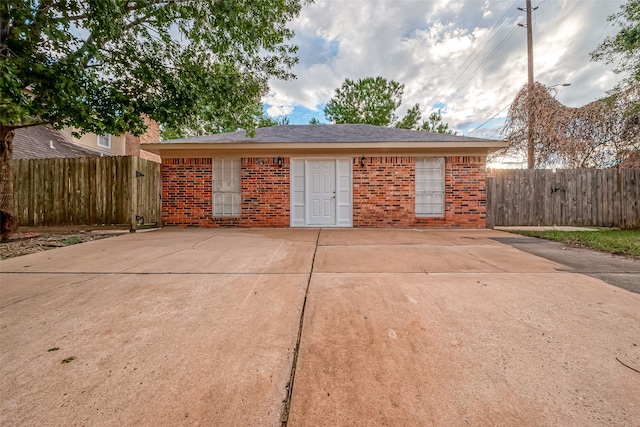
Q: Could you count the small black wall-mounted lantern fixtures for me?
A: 2